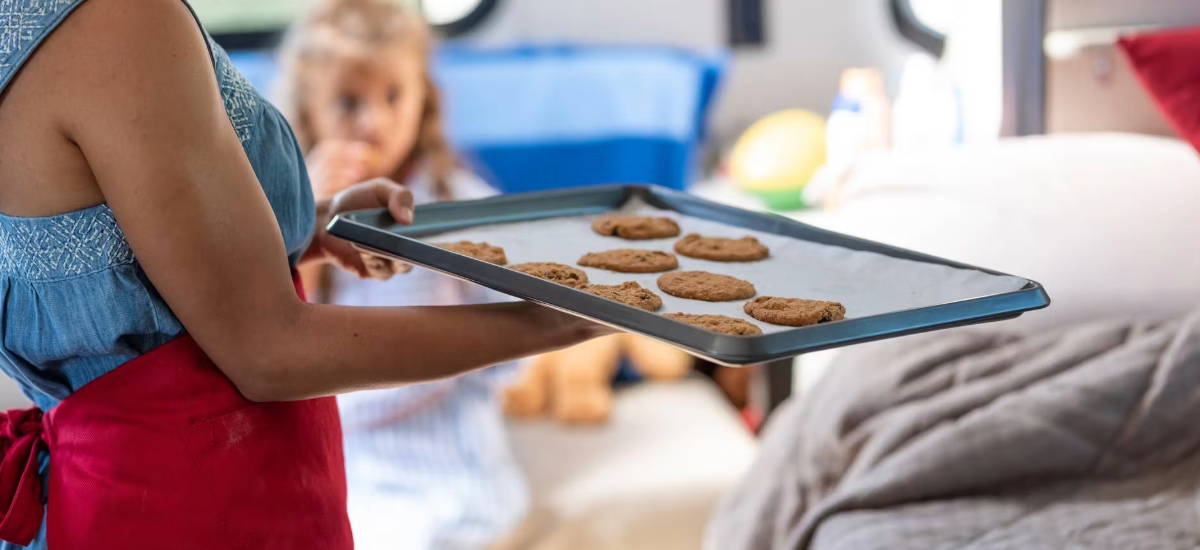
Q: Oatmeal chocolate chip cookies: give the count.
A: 9